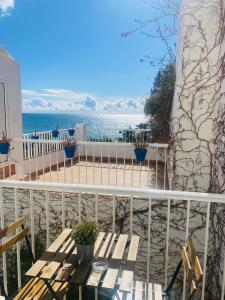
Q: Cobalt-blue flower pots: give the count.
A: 6